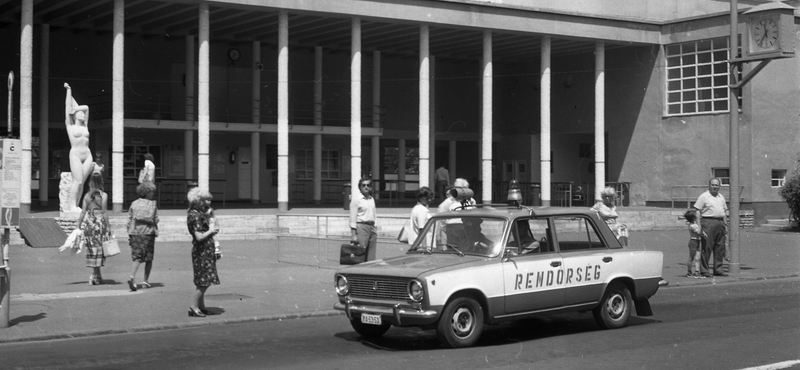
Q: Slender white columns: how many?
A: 9